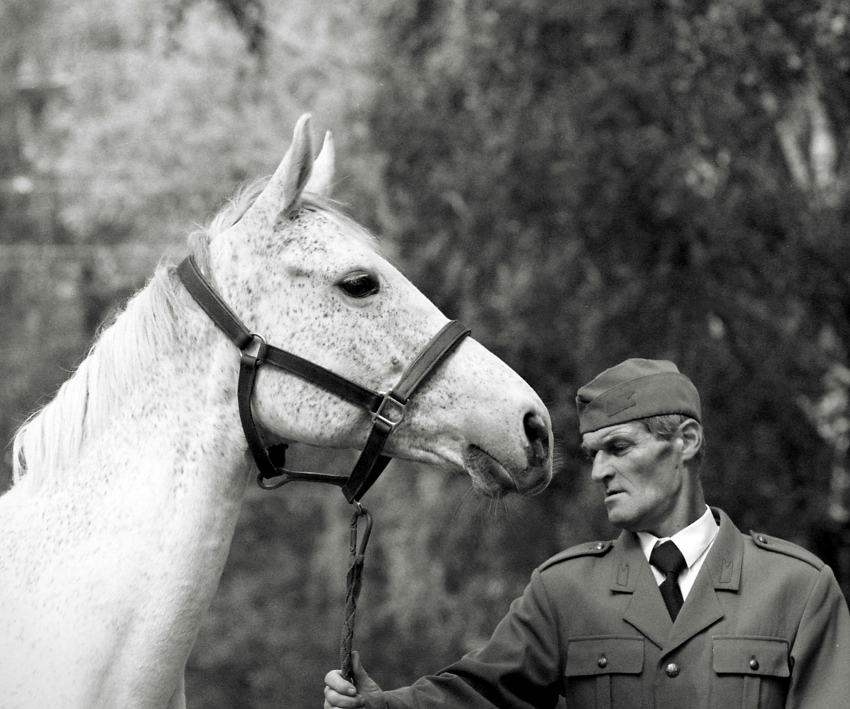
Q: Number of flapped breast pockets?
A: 2